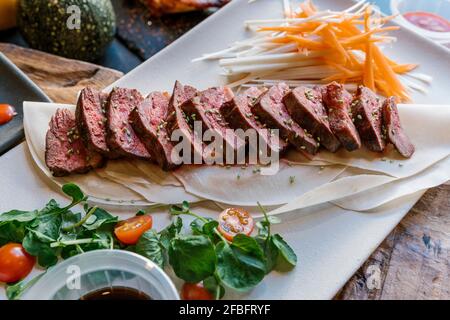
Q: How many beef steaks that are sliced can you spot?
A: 12